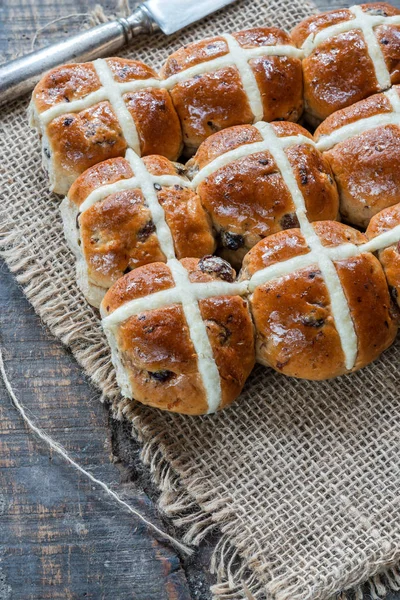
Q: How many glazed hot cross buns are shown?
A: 9